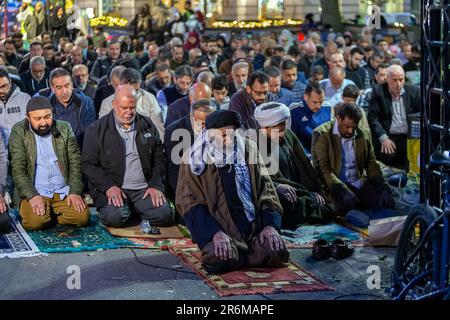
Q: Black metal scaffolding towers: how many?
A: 1